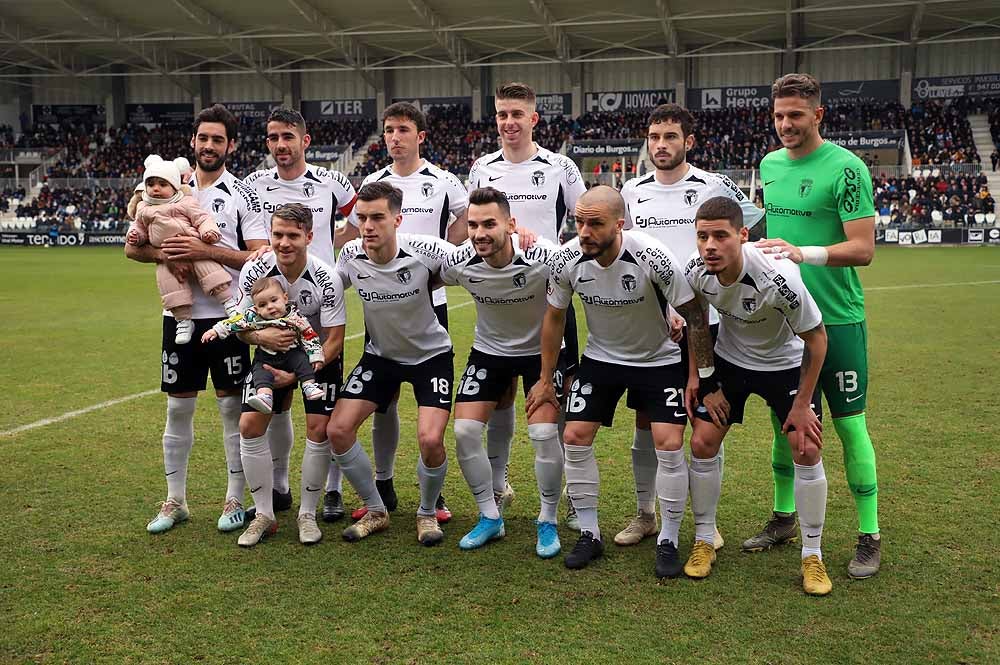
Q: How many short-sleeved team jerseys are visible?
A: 11